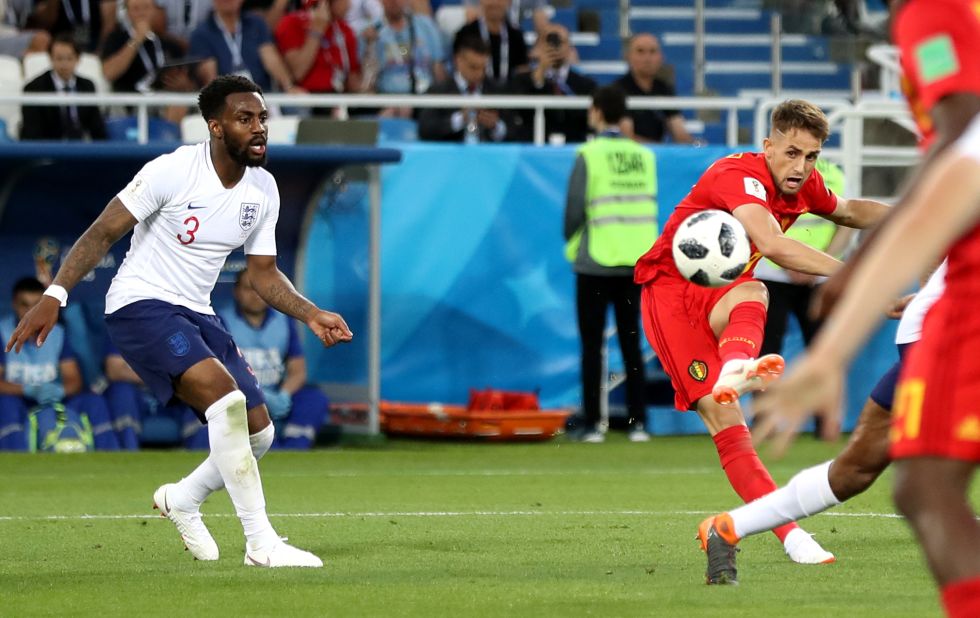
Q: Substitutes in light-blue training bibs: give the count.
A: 2